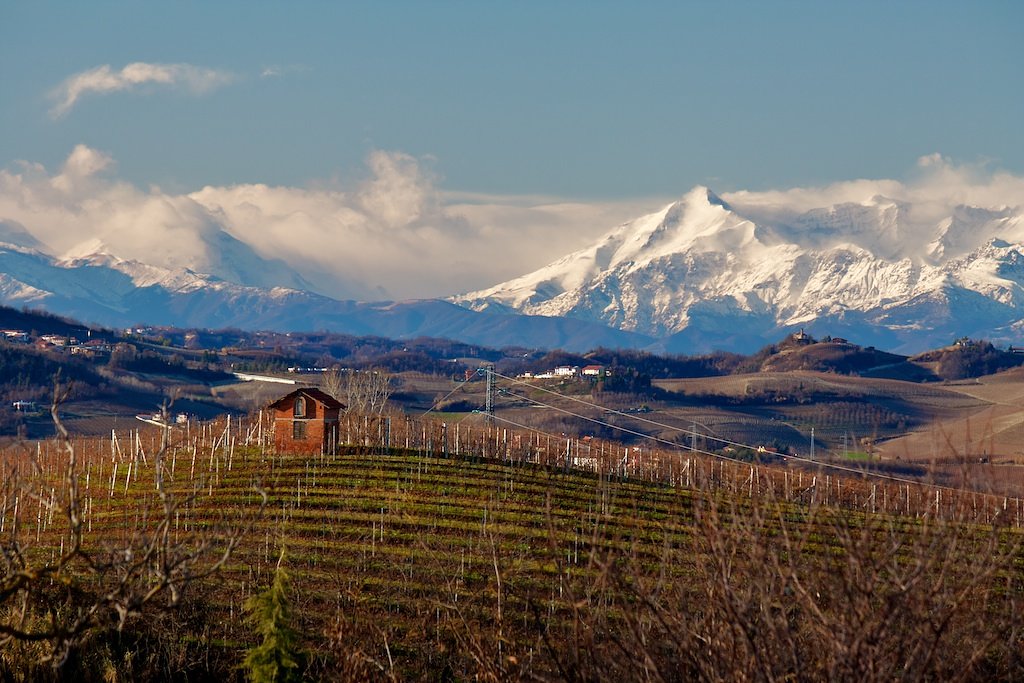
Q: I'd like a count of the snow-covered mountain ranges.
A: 2